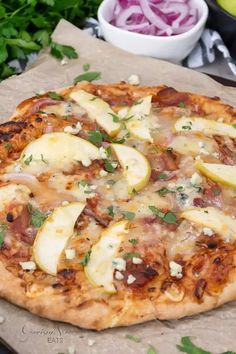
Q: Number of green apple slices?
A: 9